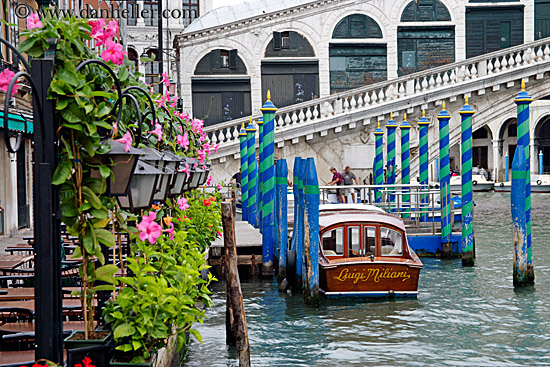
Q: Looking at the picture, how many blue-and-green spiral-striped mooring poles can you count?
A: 11